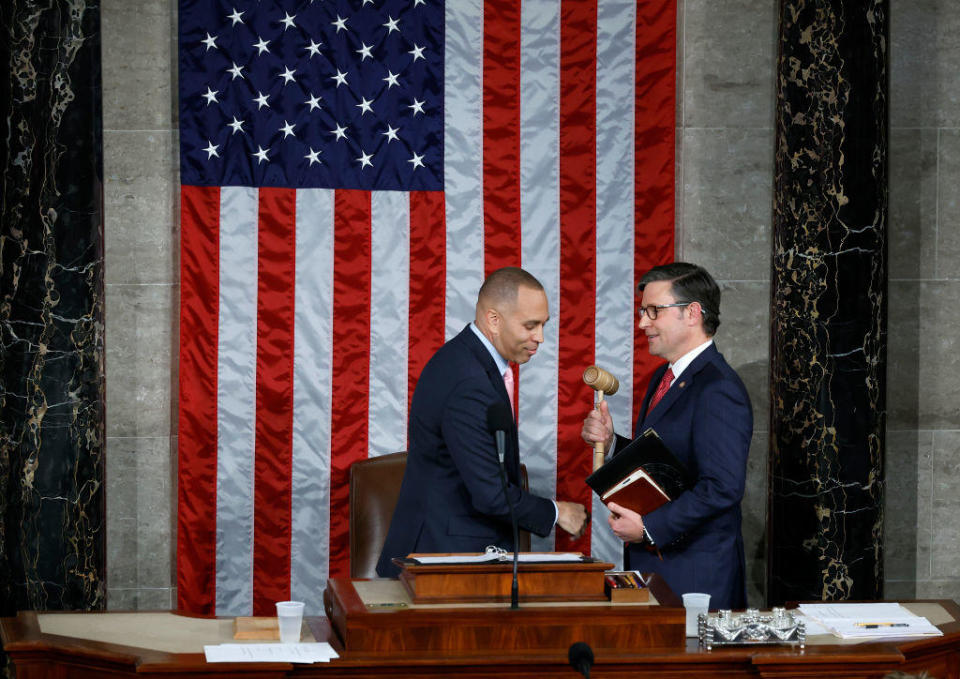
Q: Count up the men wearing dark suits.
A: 2